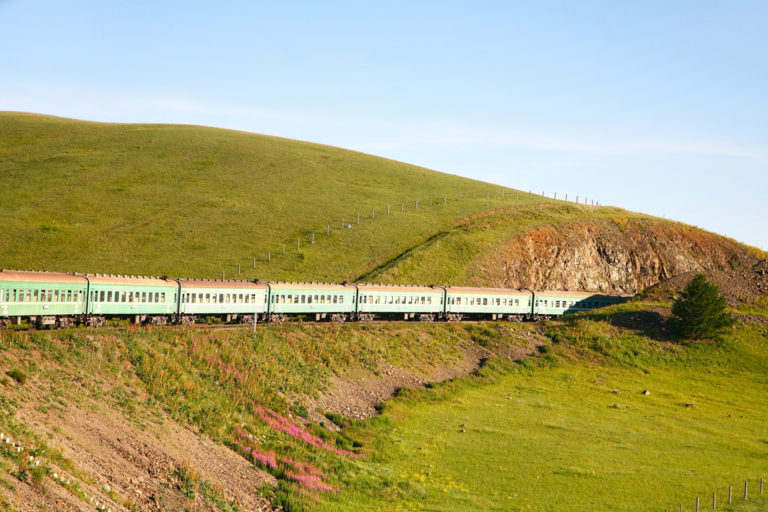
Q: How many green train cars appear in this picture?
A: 7